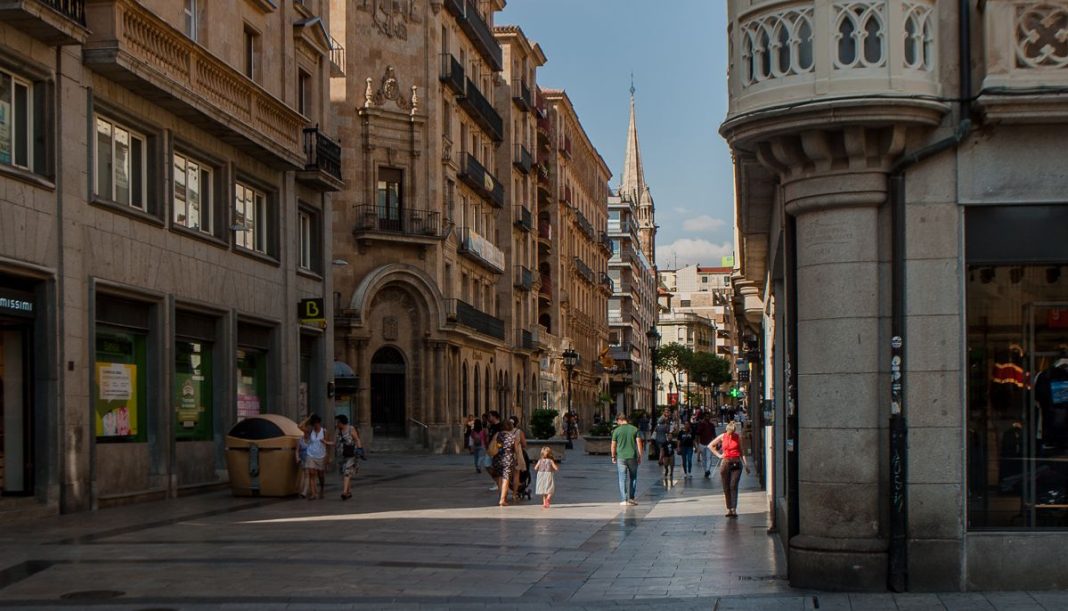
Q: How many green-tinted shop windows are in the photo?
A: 3